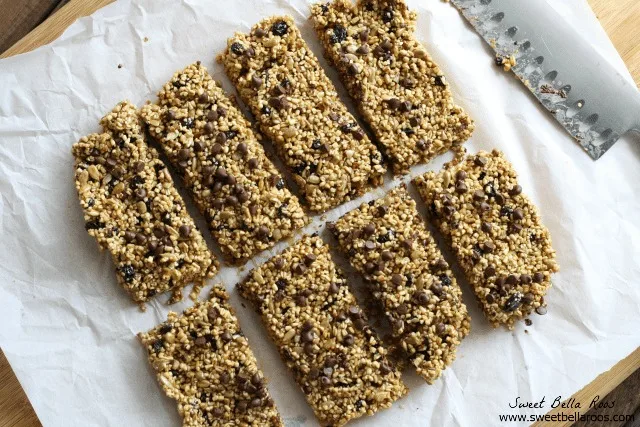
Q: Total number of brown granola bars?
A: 8